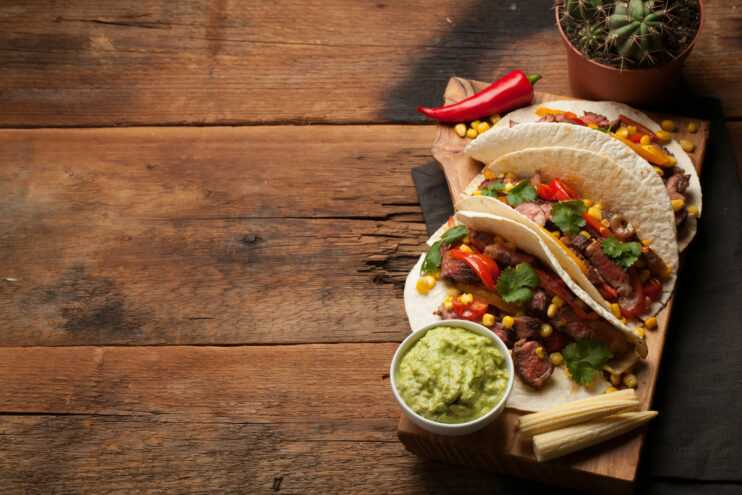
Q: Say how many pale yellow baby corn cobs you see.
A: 2